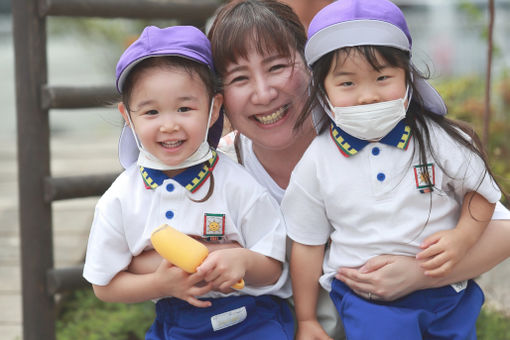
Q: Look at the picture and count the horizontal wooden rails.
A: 4